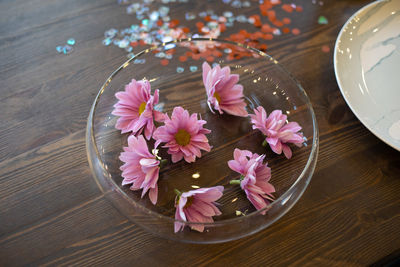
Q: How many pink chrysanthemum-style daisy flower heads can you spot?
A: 7